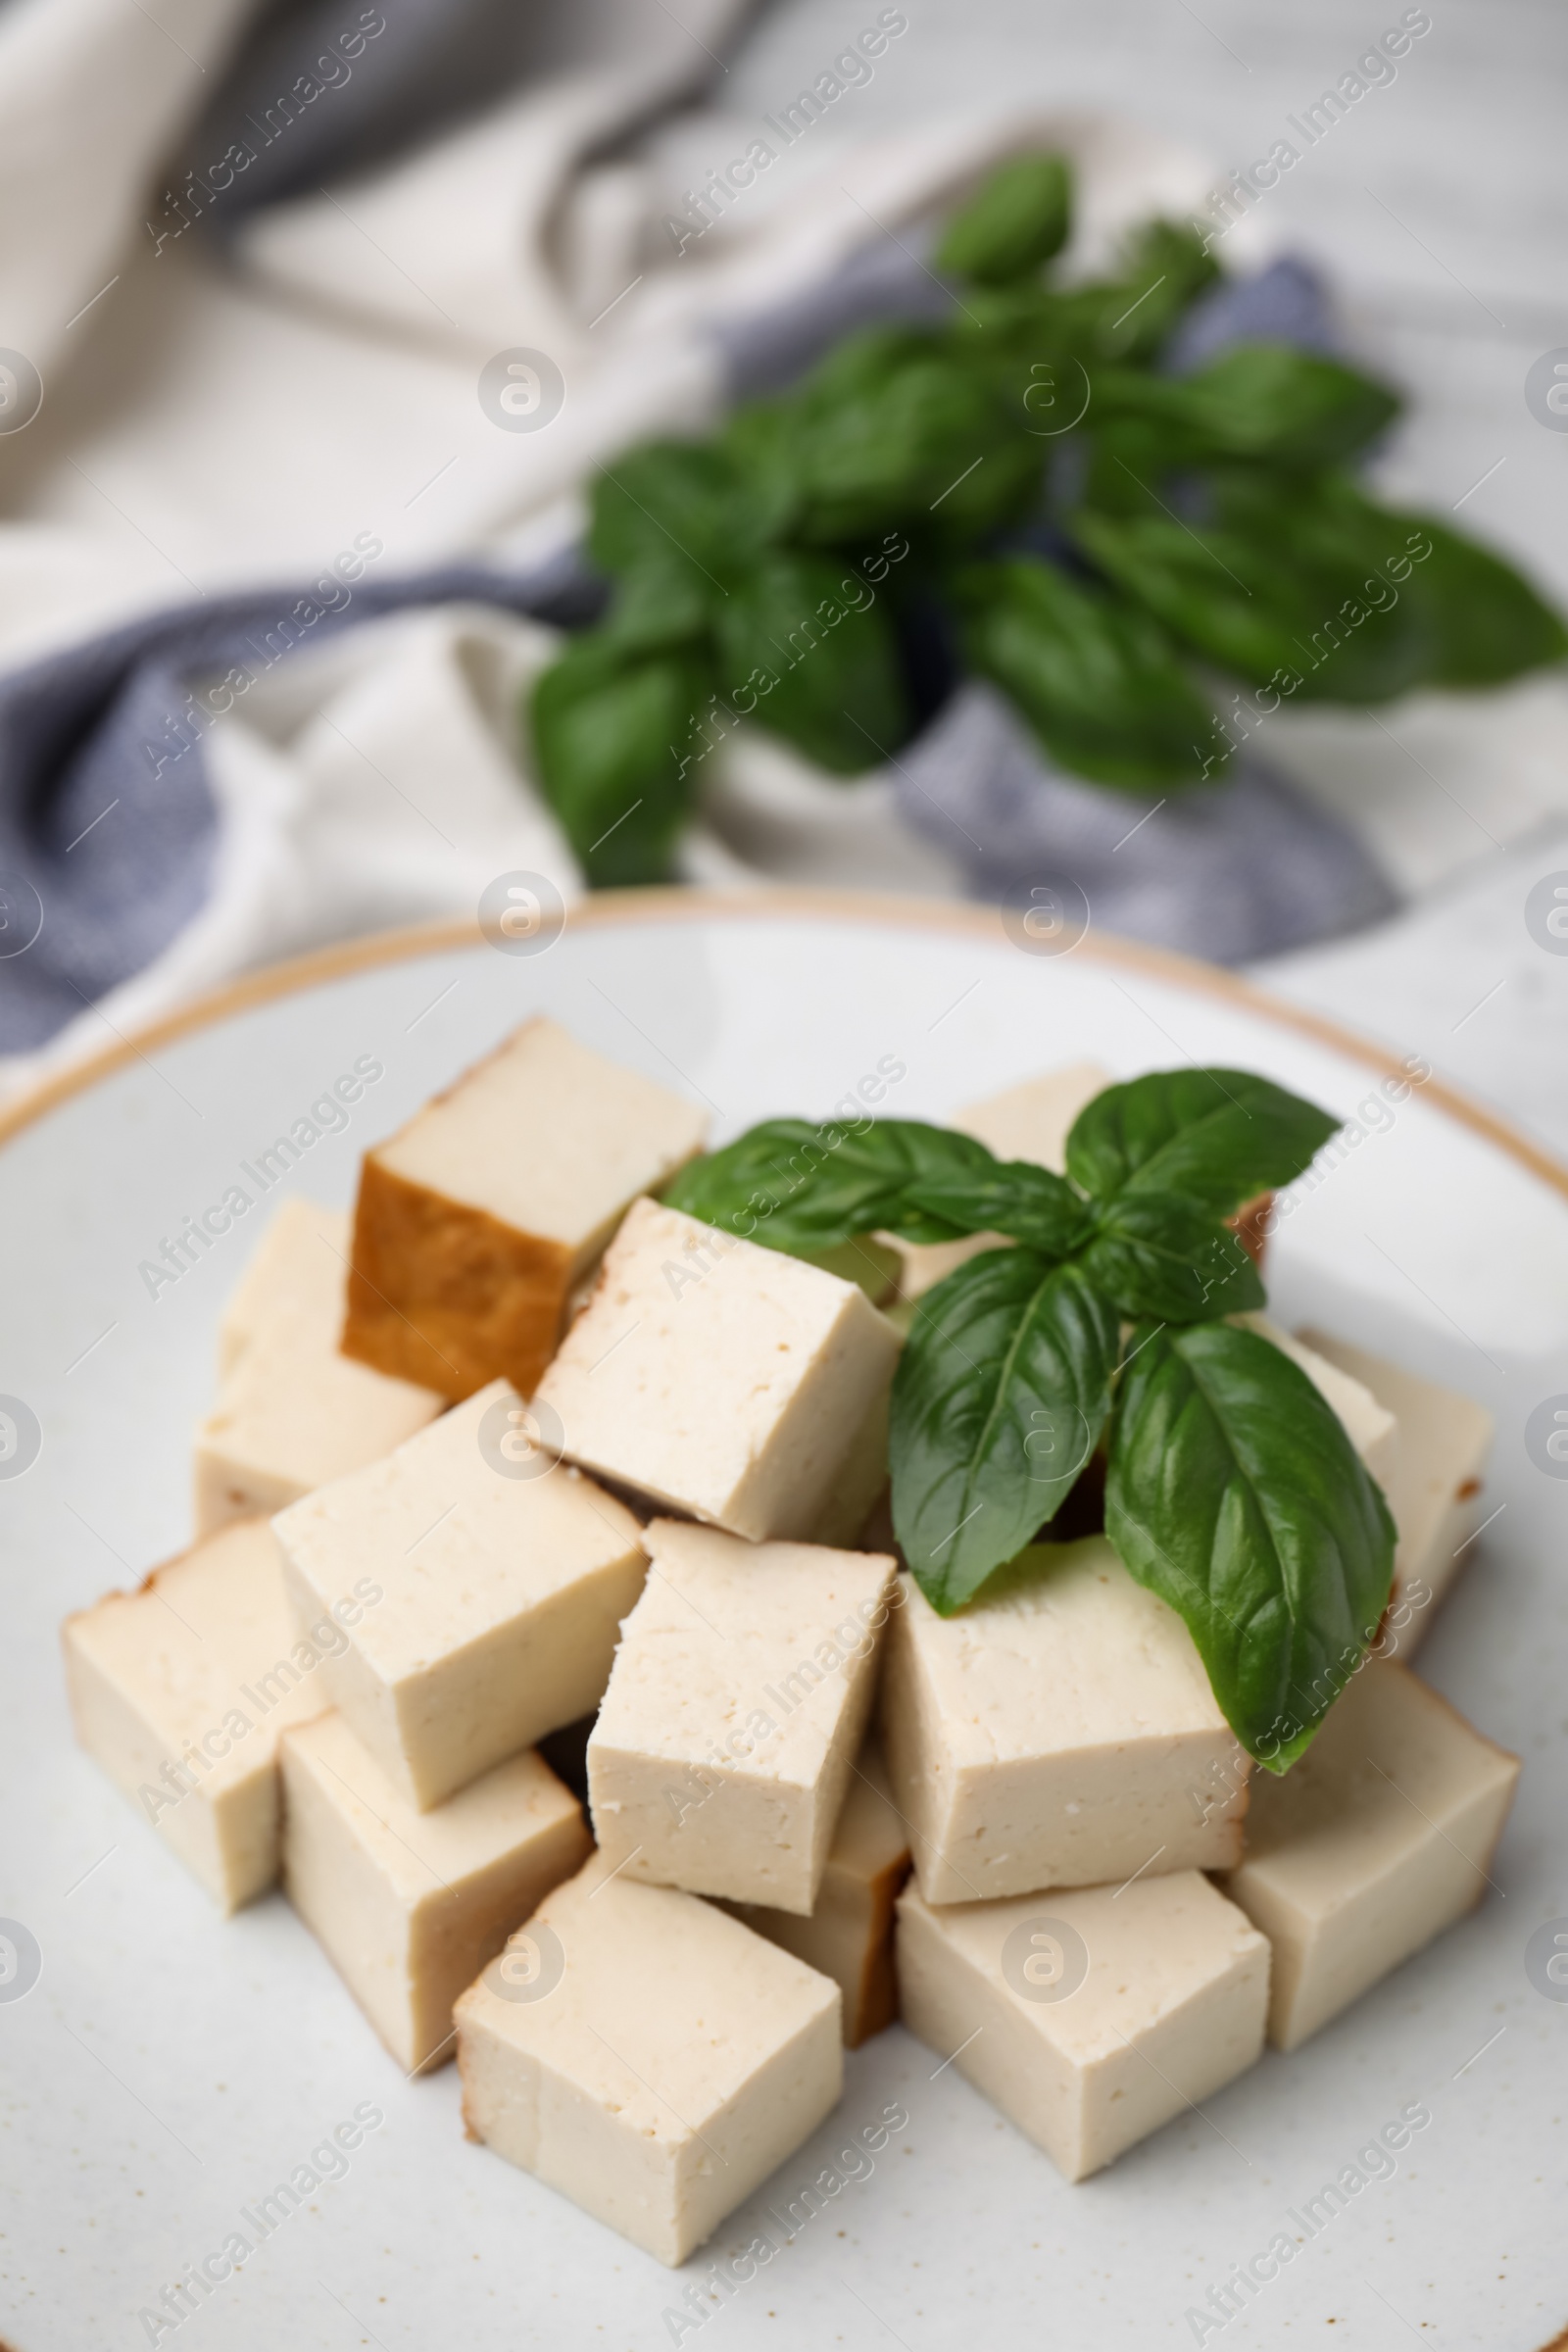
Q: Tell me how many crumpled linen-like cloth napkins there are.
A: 1